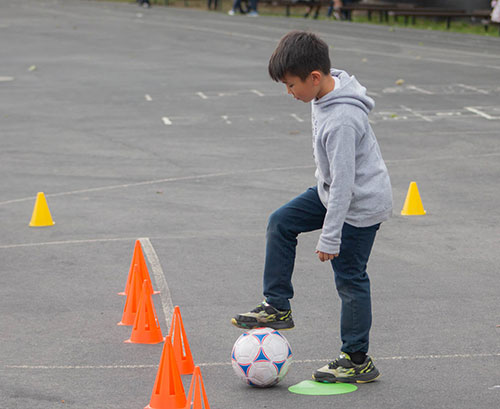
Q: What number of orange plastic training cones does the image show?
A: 6